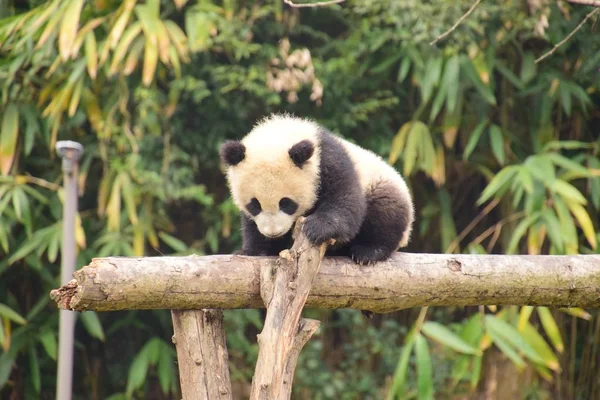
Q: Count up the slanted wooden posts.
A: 1